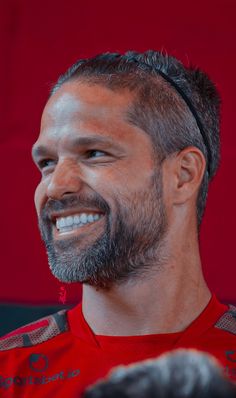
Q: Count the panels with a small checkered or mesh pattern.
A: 2